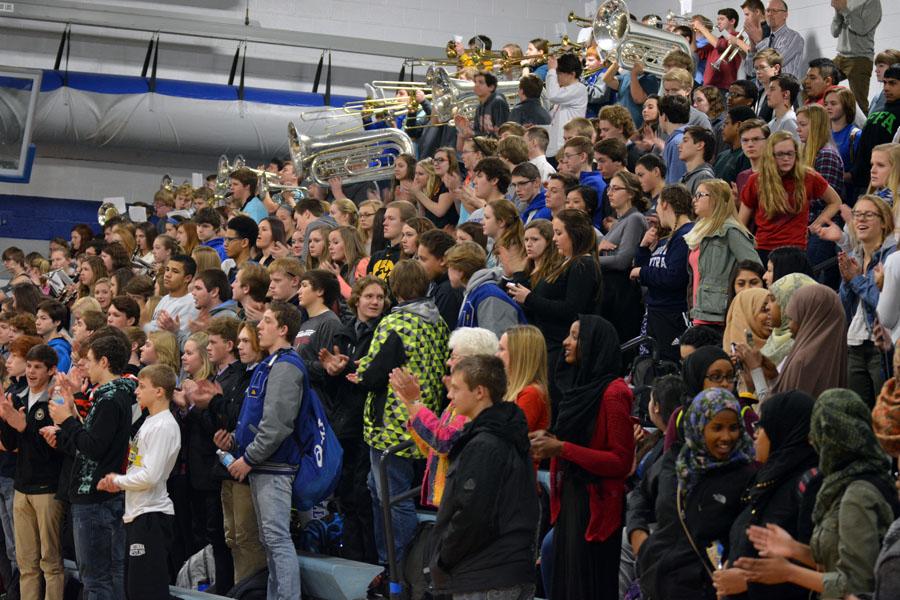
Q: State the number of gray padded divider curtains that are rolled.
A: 1